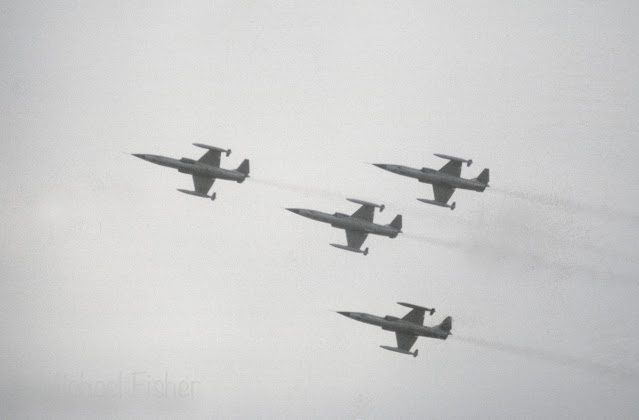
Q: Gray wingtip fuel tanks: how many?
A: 8